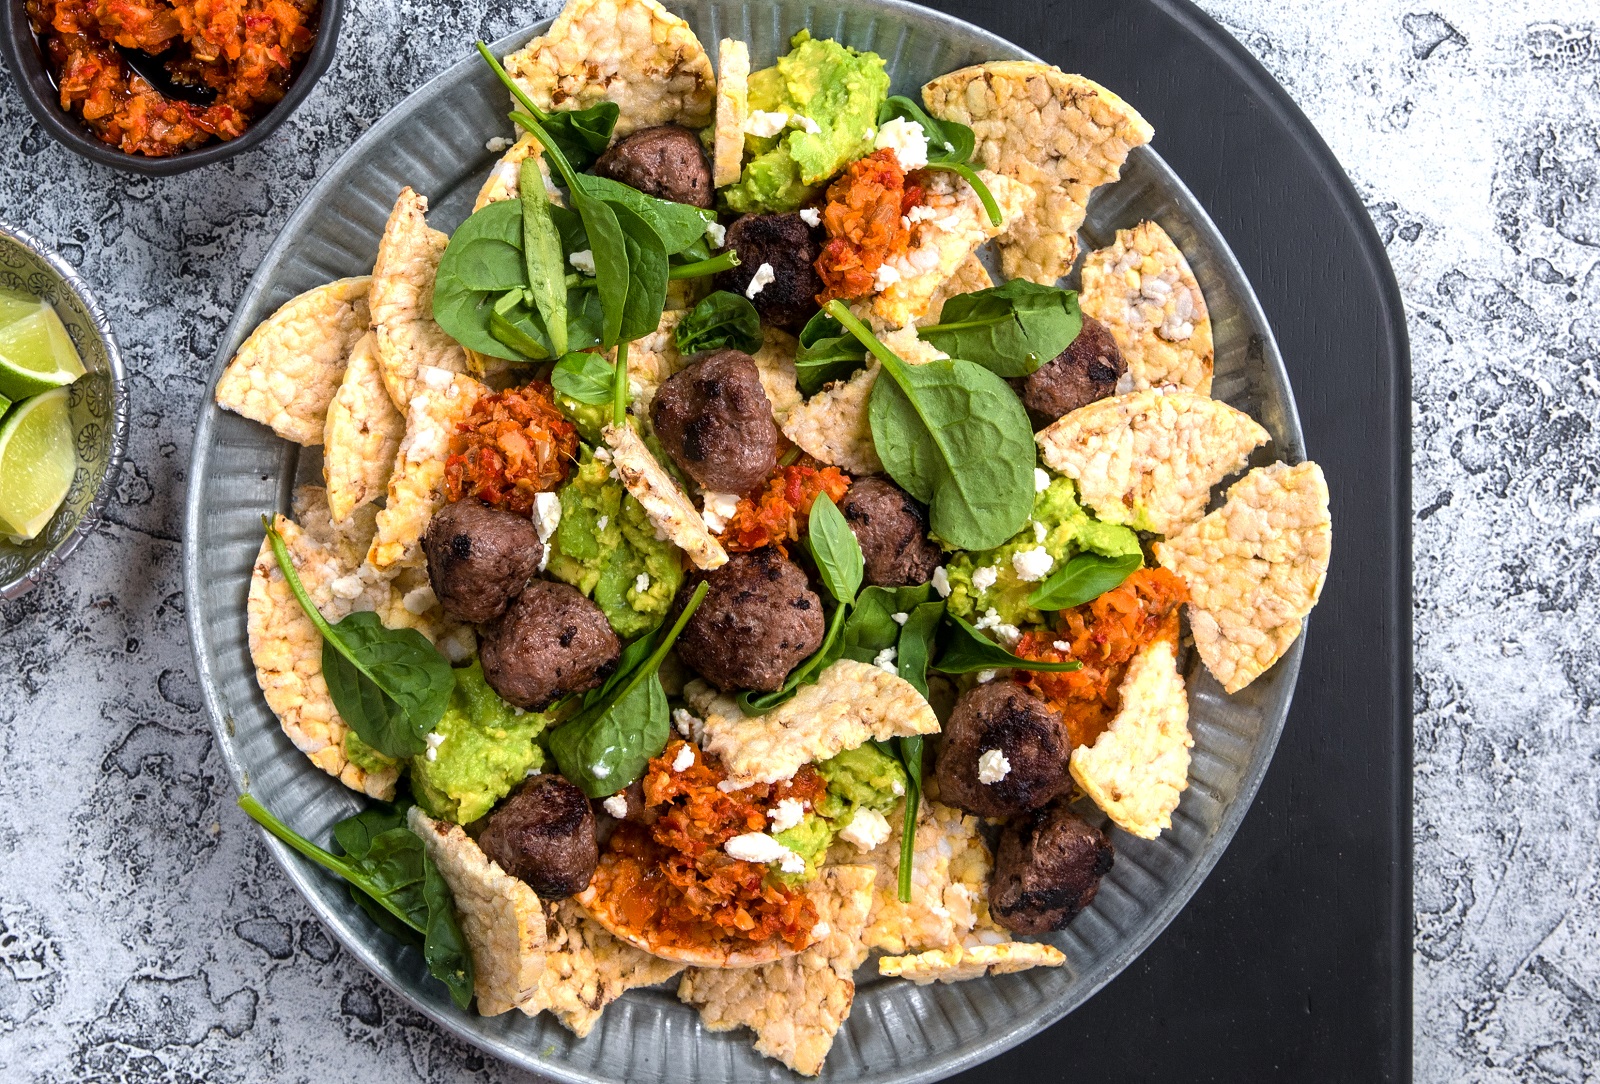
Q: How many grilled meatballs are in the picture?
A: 11